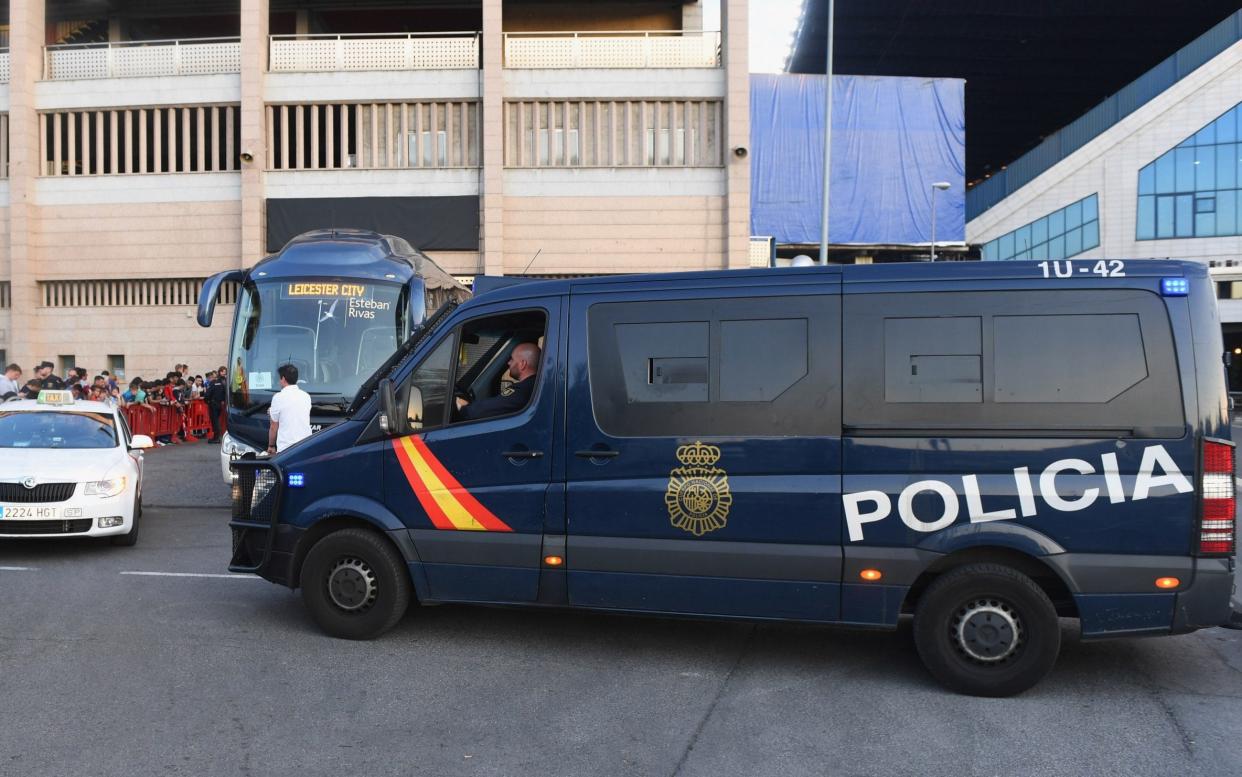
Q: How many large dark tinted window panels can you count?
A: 2